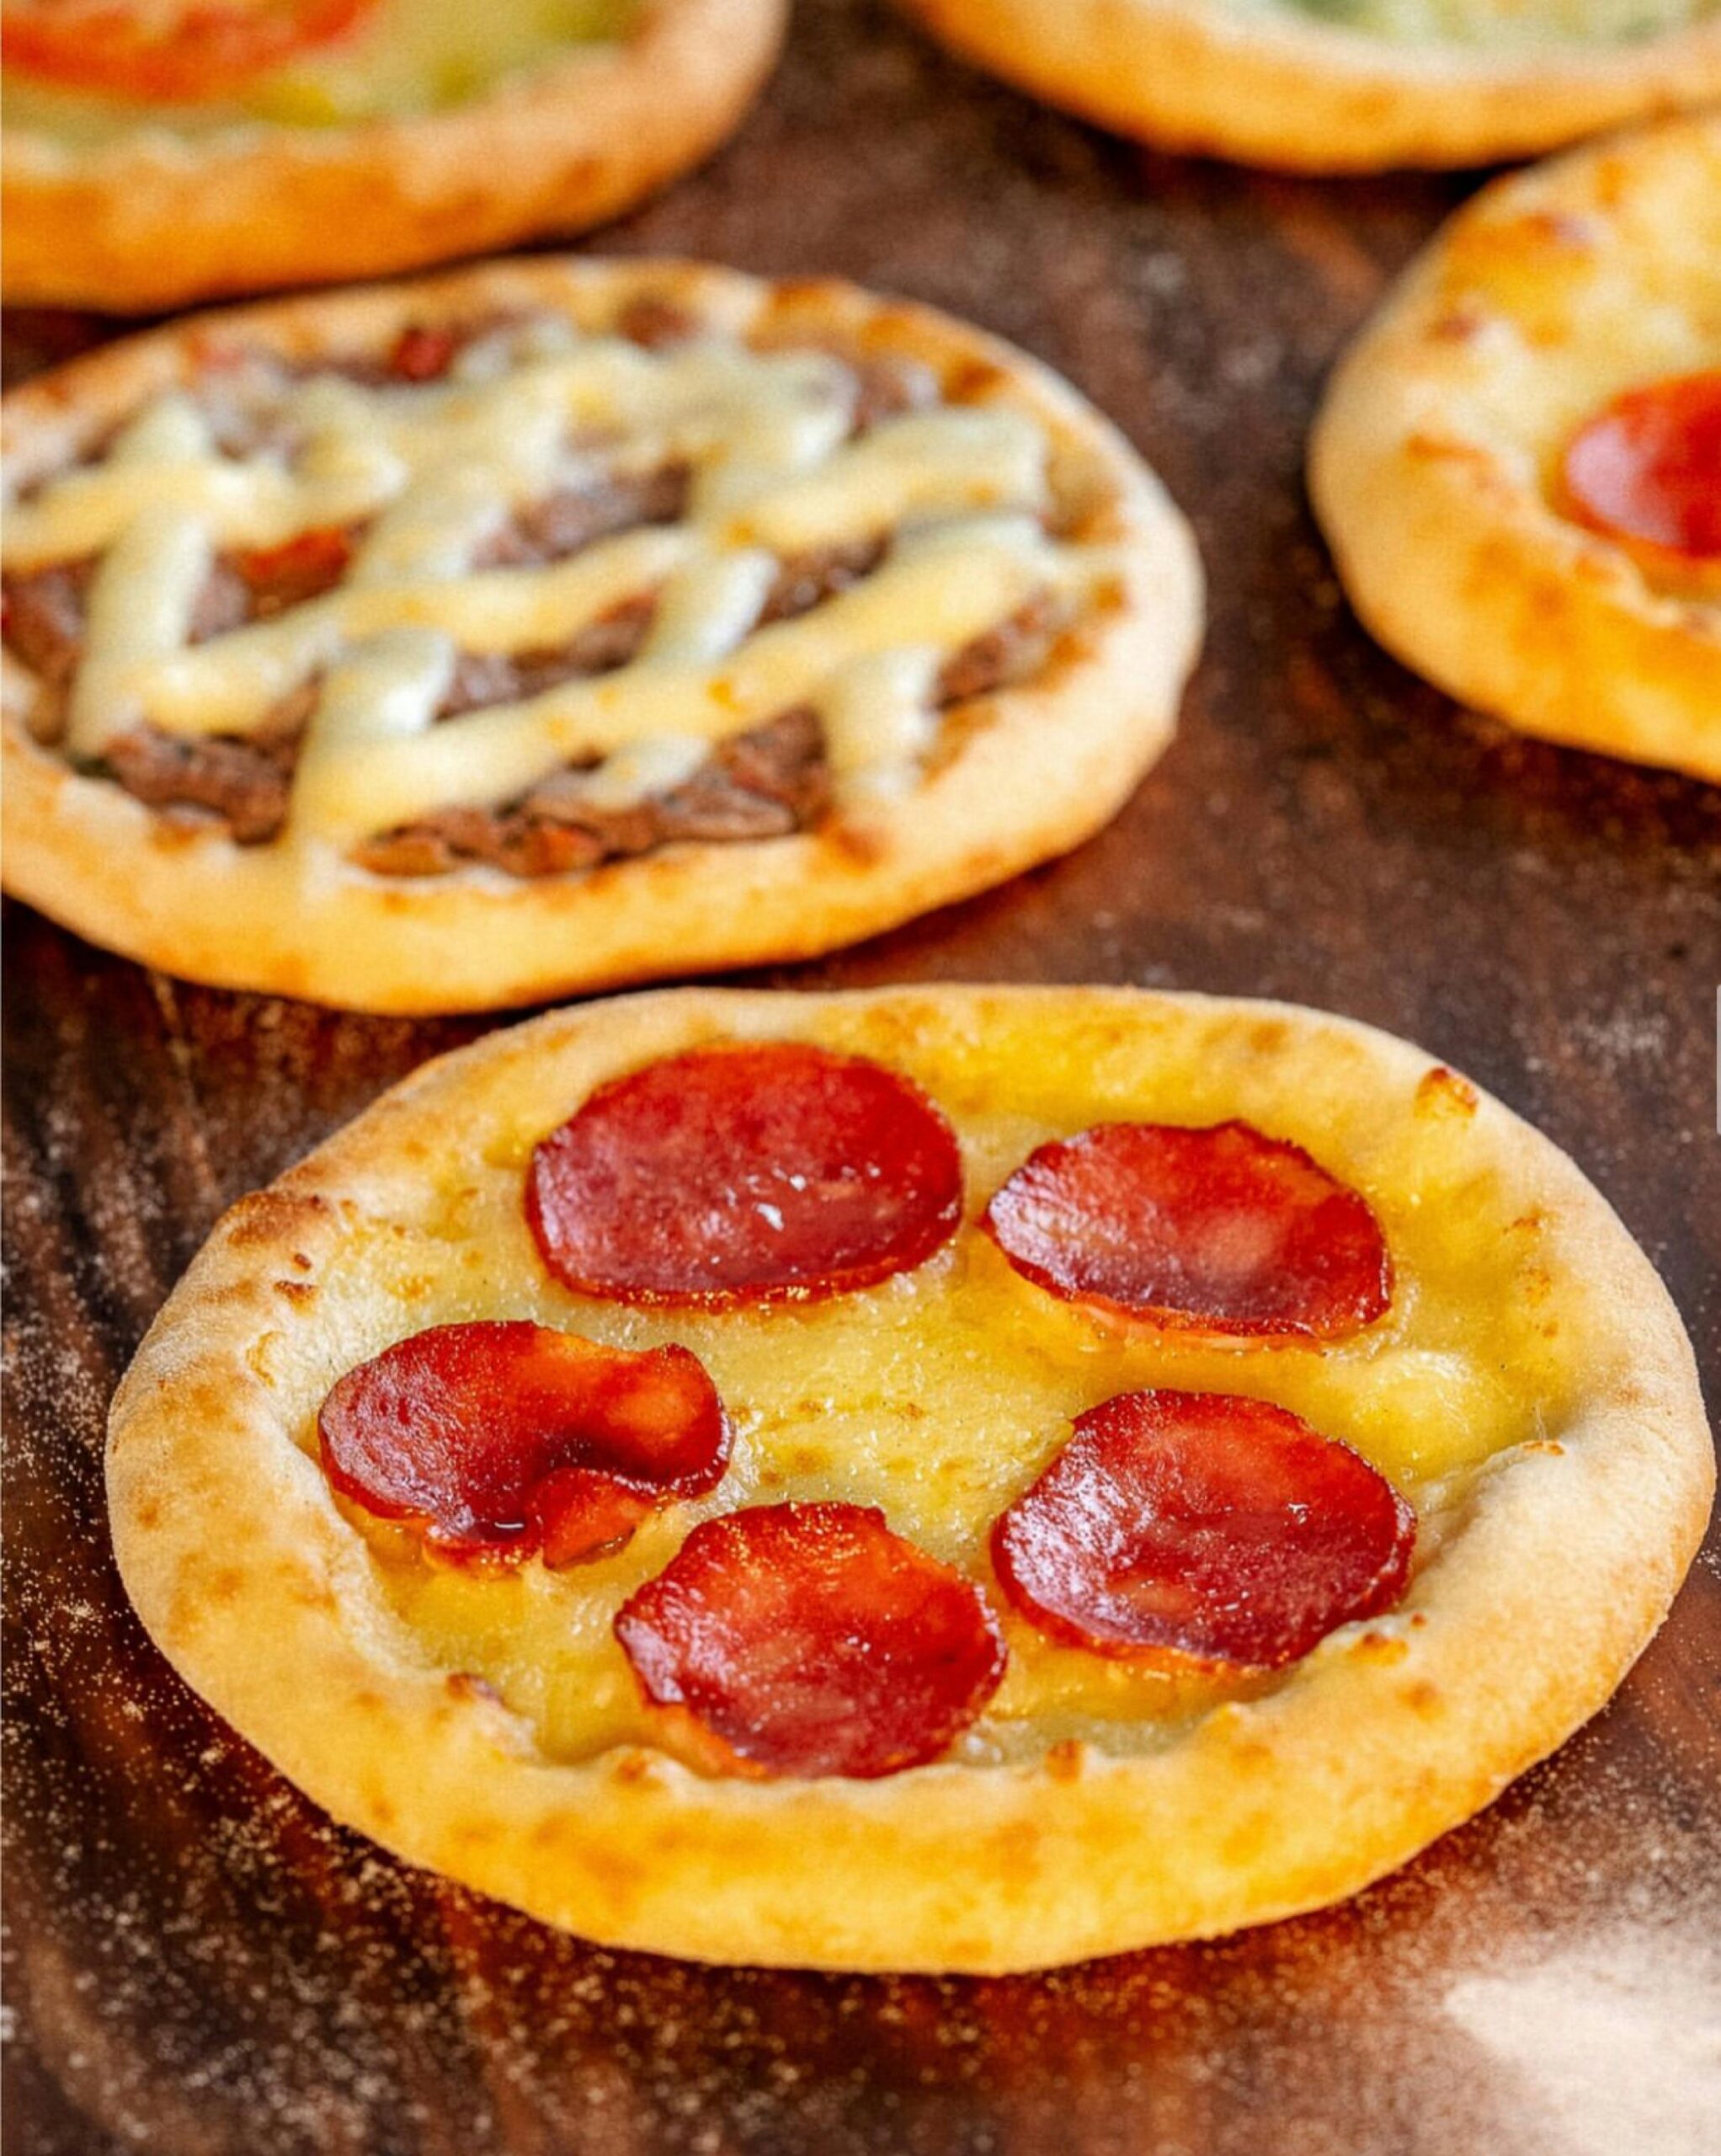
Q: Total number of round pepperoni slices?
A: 6